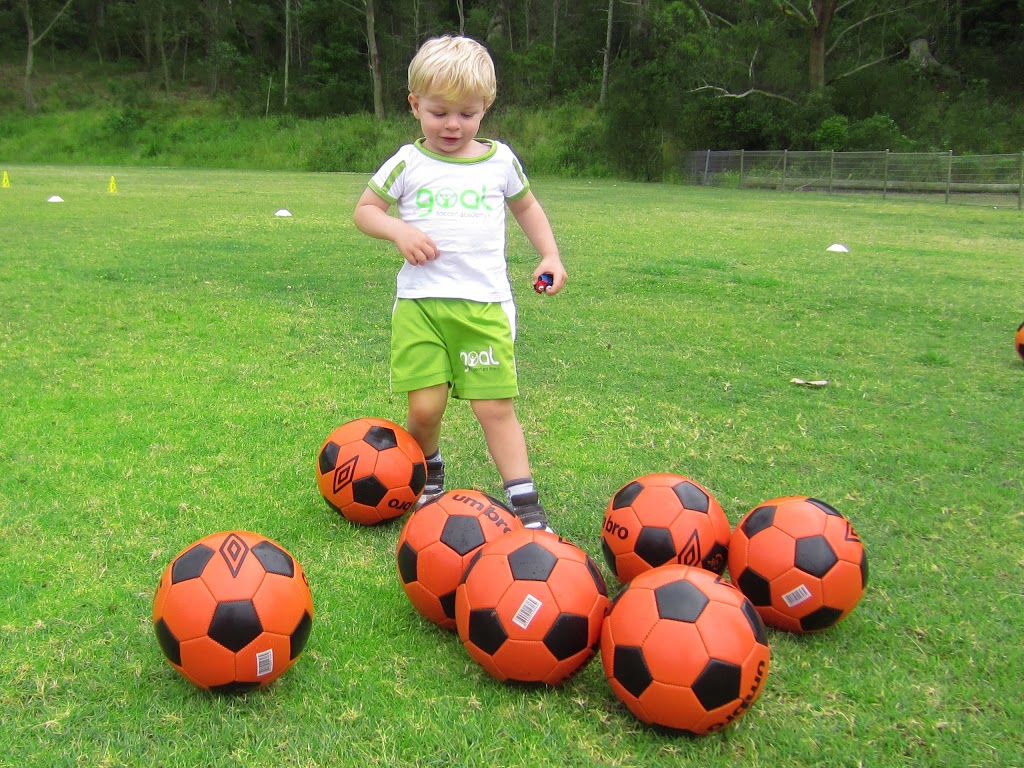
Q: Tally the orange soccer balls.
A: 8